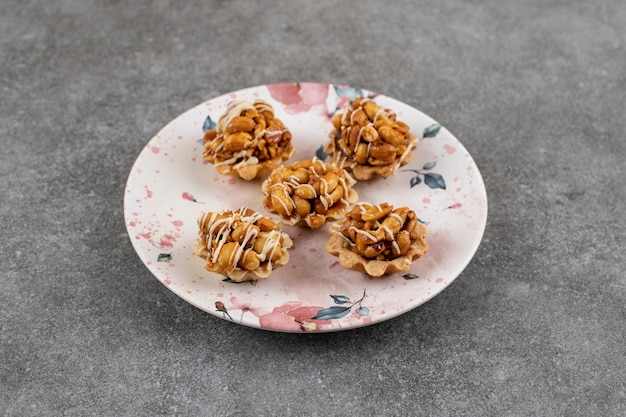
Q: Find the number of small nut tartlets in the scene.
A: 5